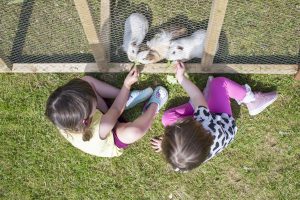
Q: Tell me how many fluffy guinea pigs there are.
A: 3